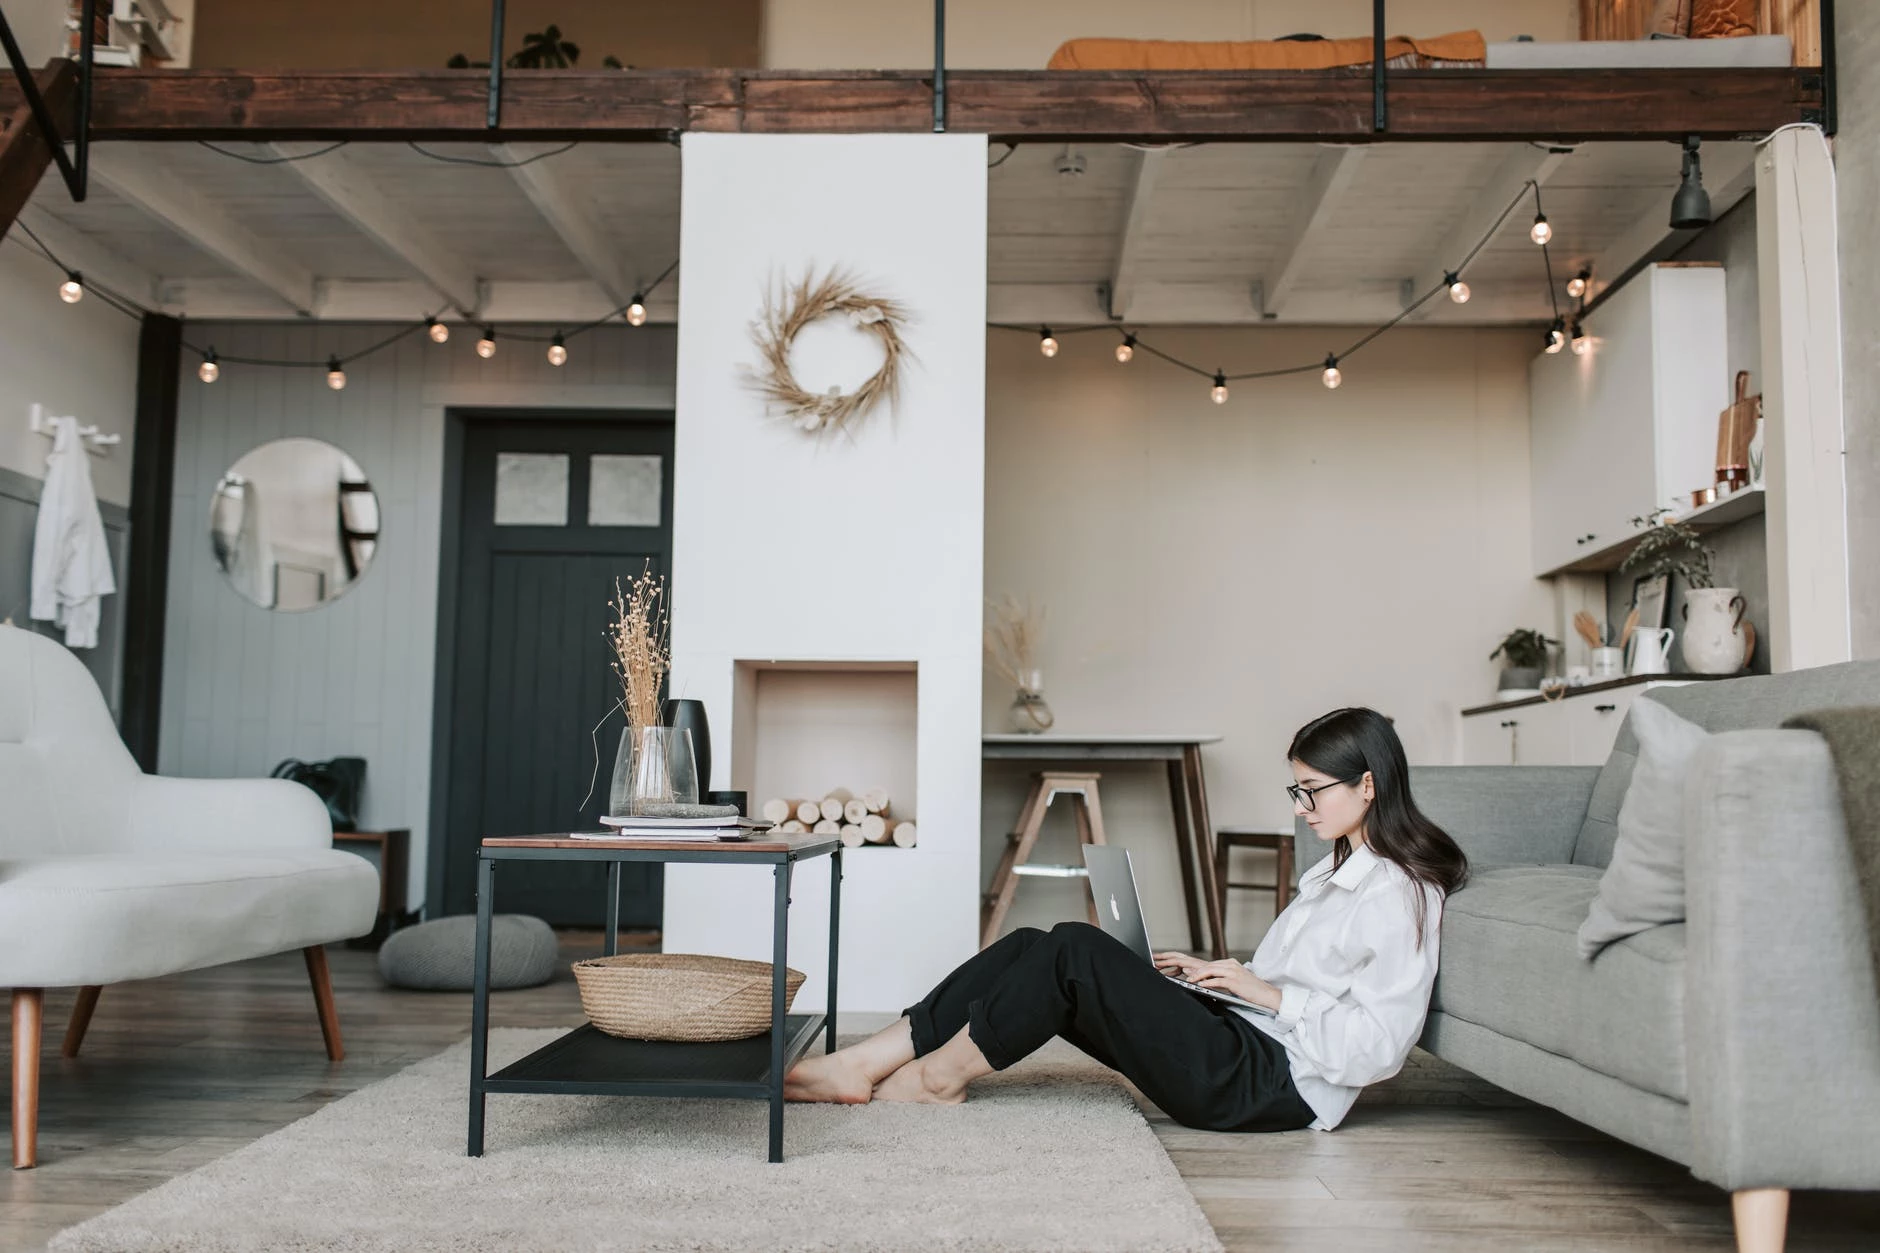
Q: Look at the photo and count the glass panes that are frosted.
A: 2